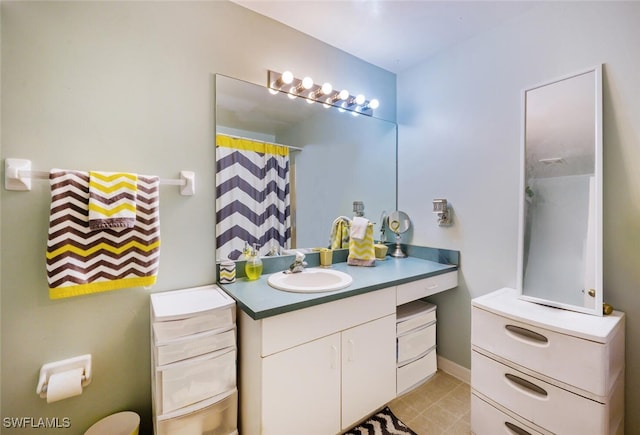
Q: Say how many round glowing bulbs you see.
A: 6